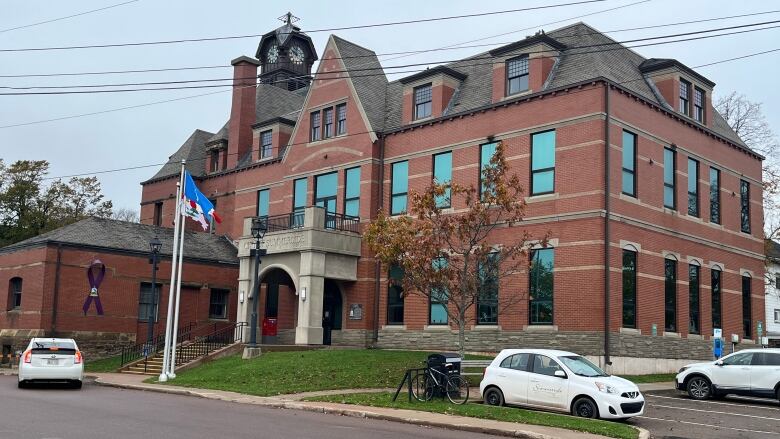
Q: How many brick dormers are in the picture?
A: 5